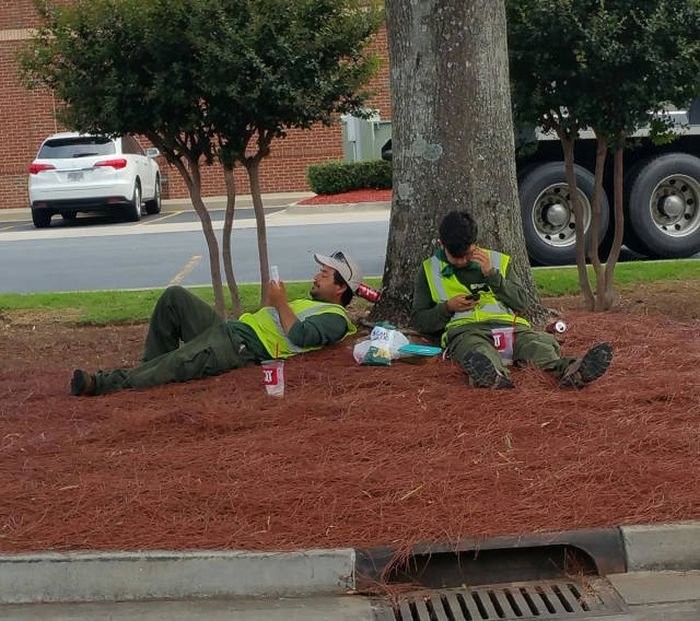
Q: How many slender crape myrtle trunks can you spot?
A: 6